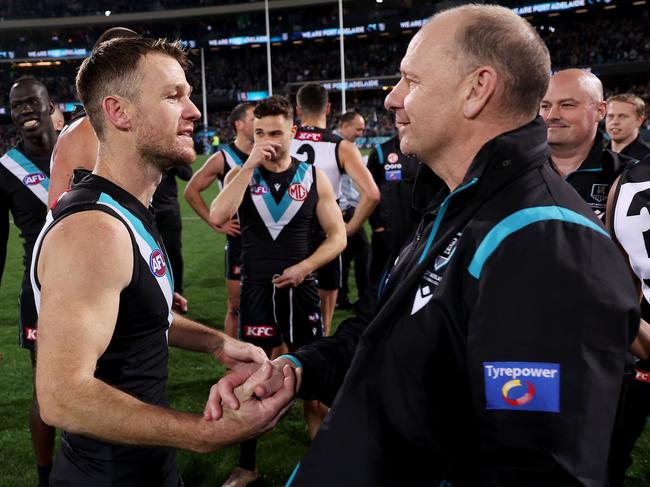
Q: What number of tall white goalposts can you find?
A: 3